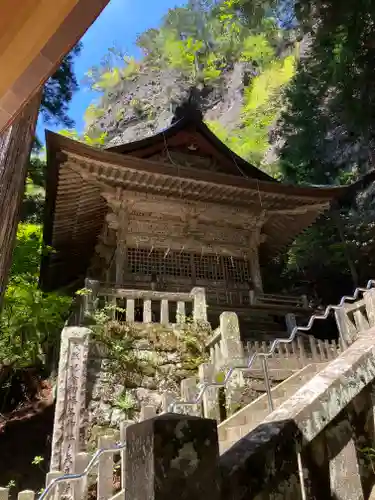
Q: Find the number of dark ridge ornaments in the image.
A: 1